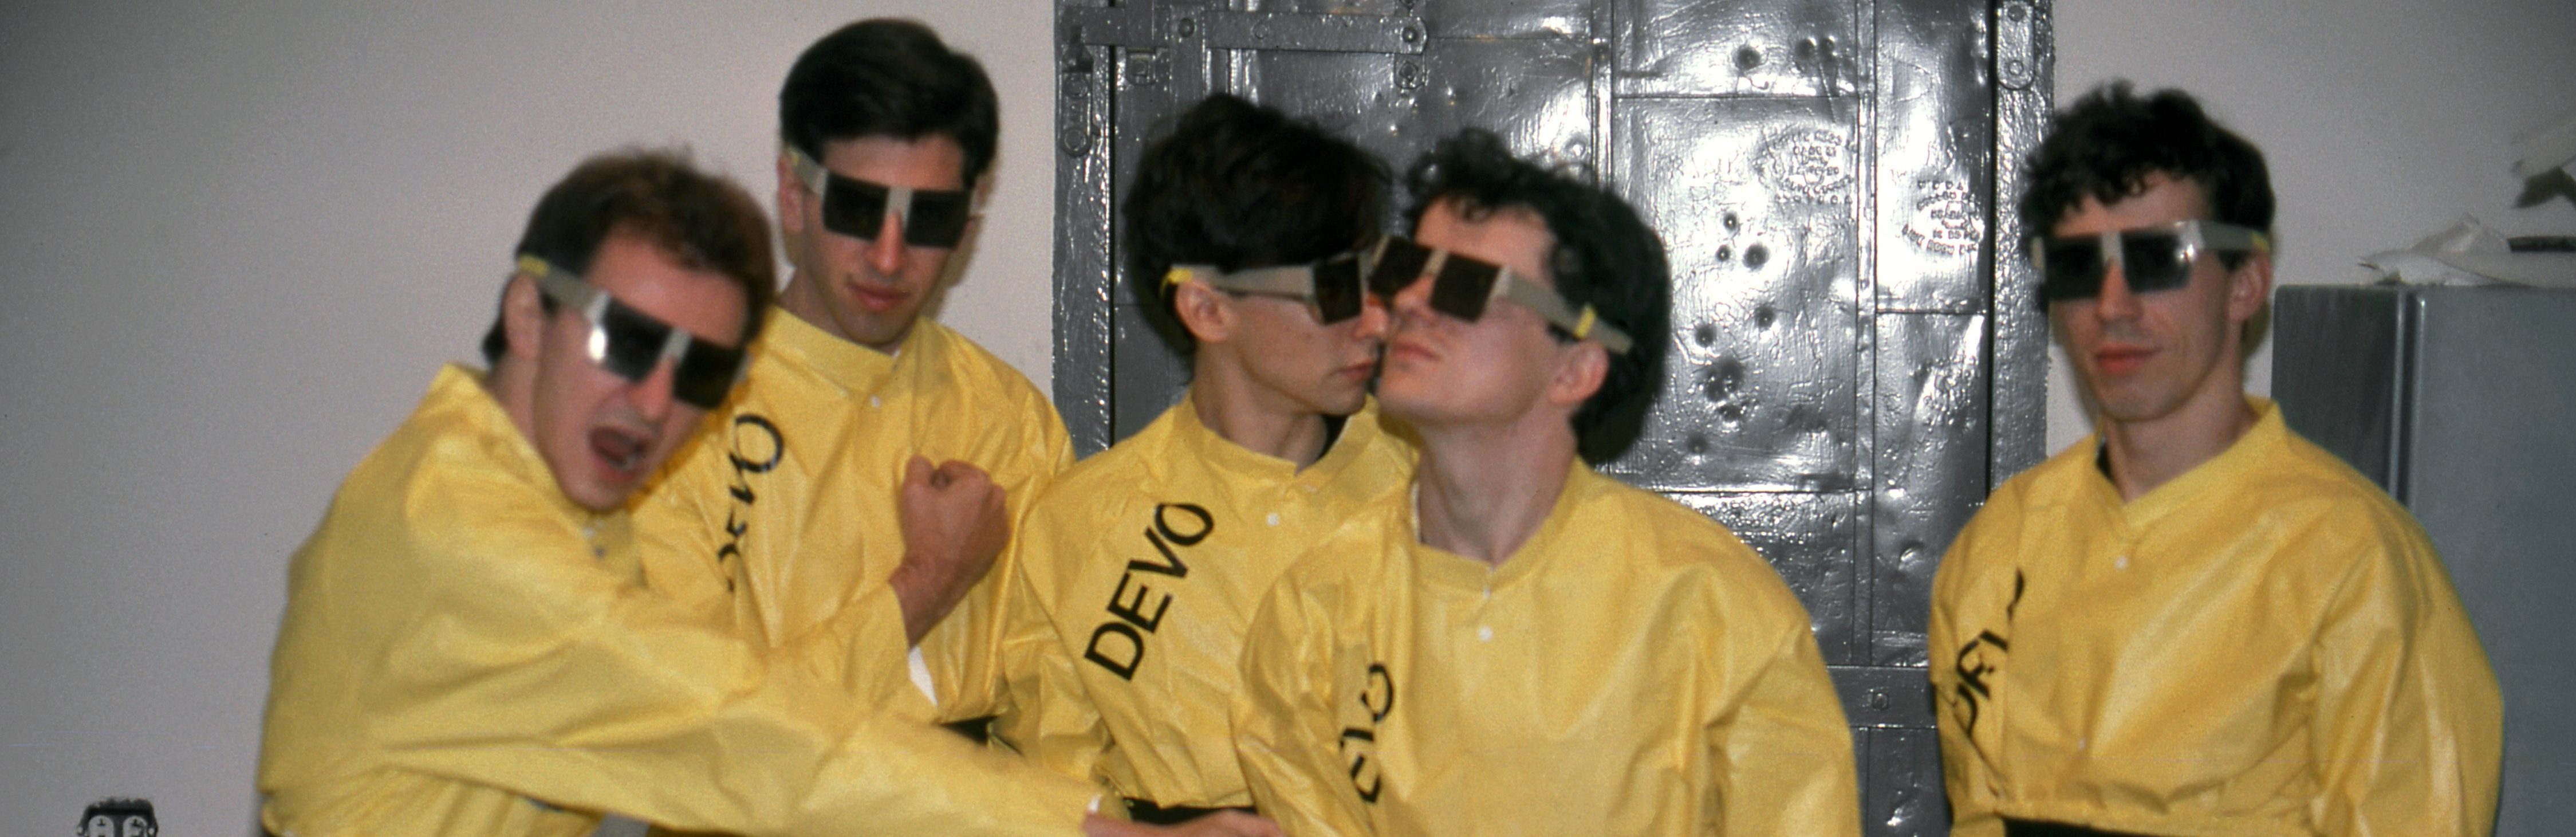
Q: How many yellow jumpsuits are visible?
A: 5